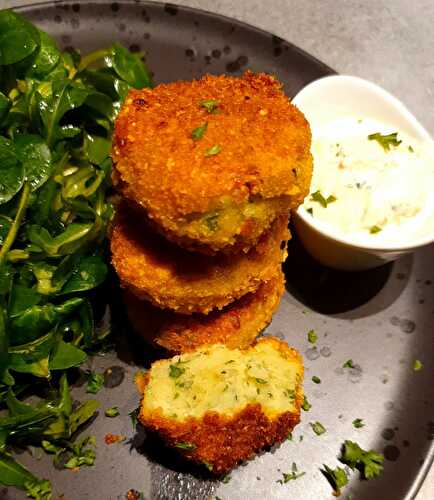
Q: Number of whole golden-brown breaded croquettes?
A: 3